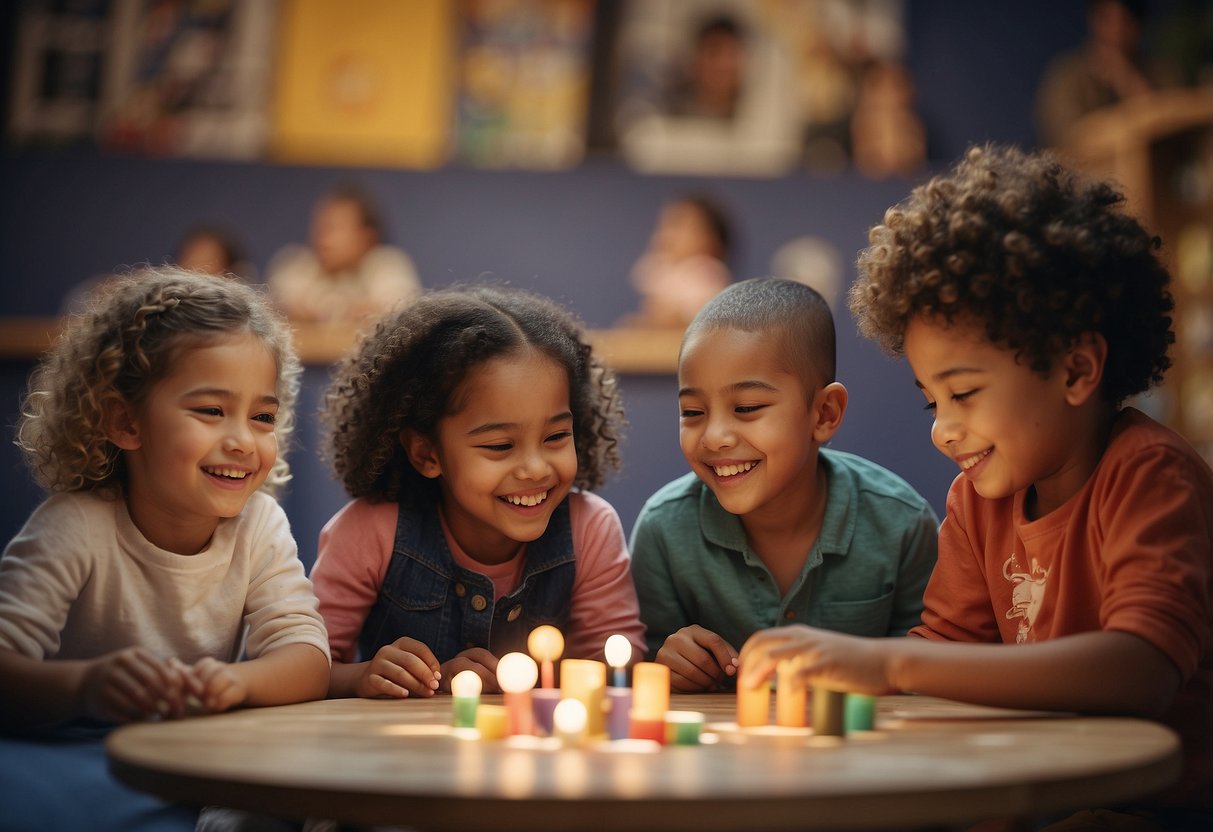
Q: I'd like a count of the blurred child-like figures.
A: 3